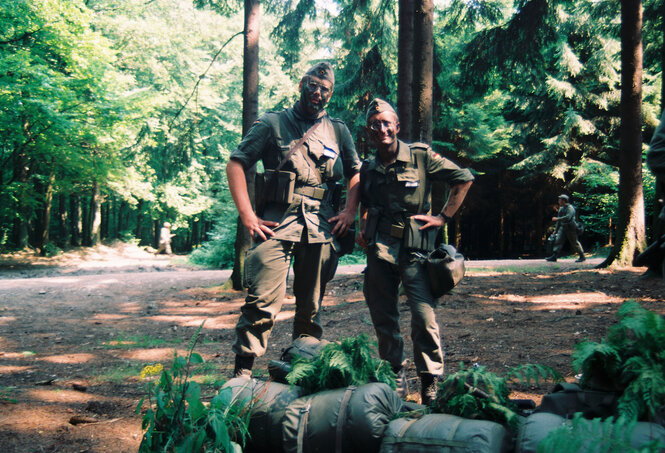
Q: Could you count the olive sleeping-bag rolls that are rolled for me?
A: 4